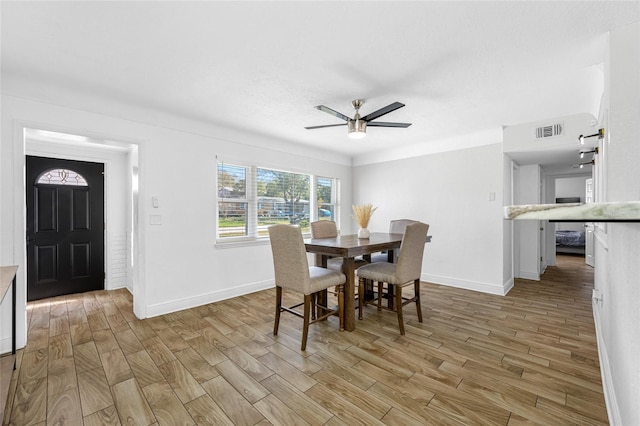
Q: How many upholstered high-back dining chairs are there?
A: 4